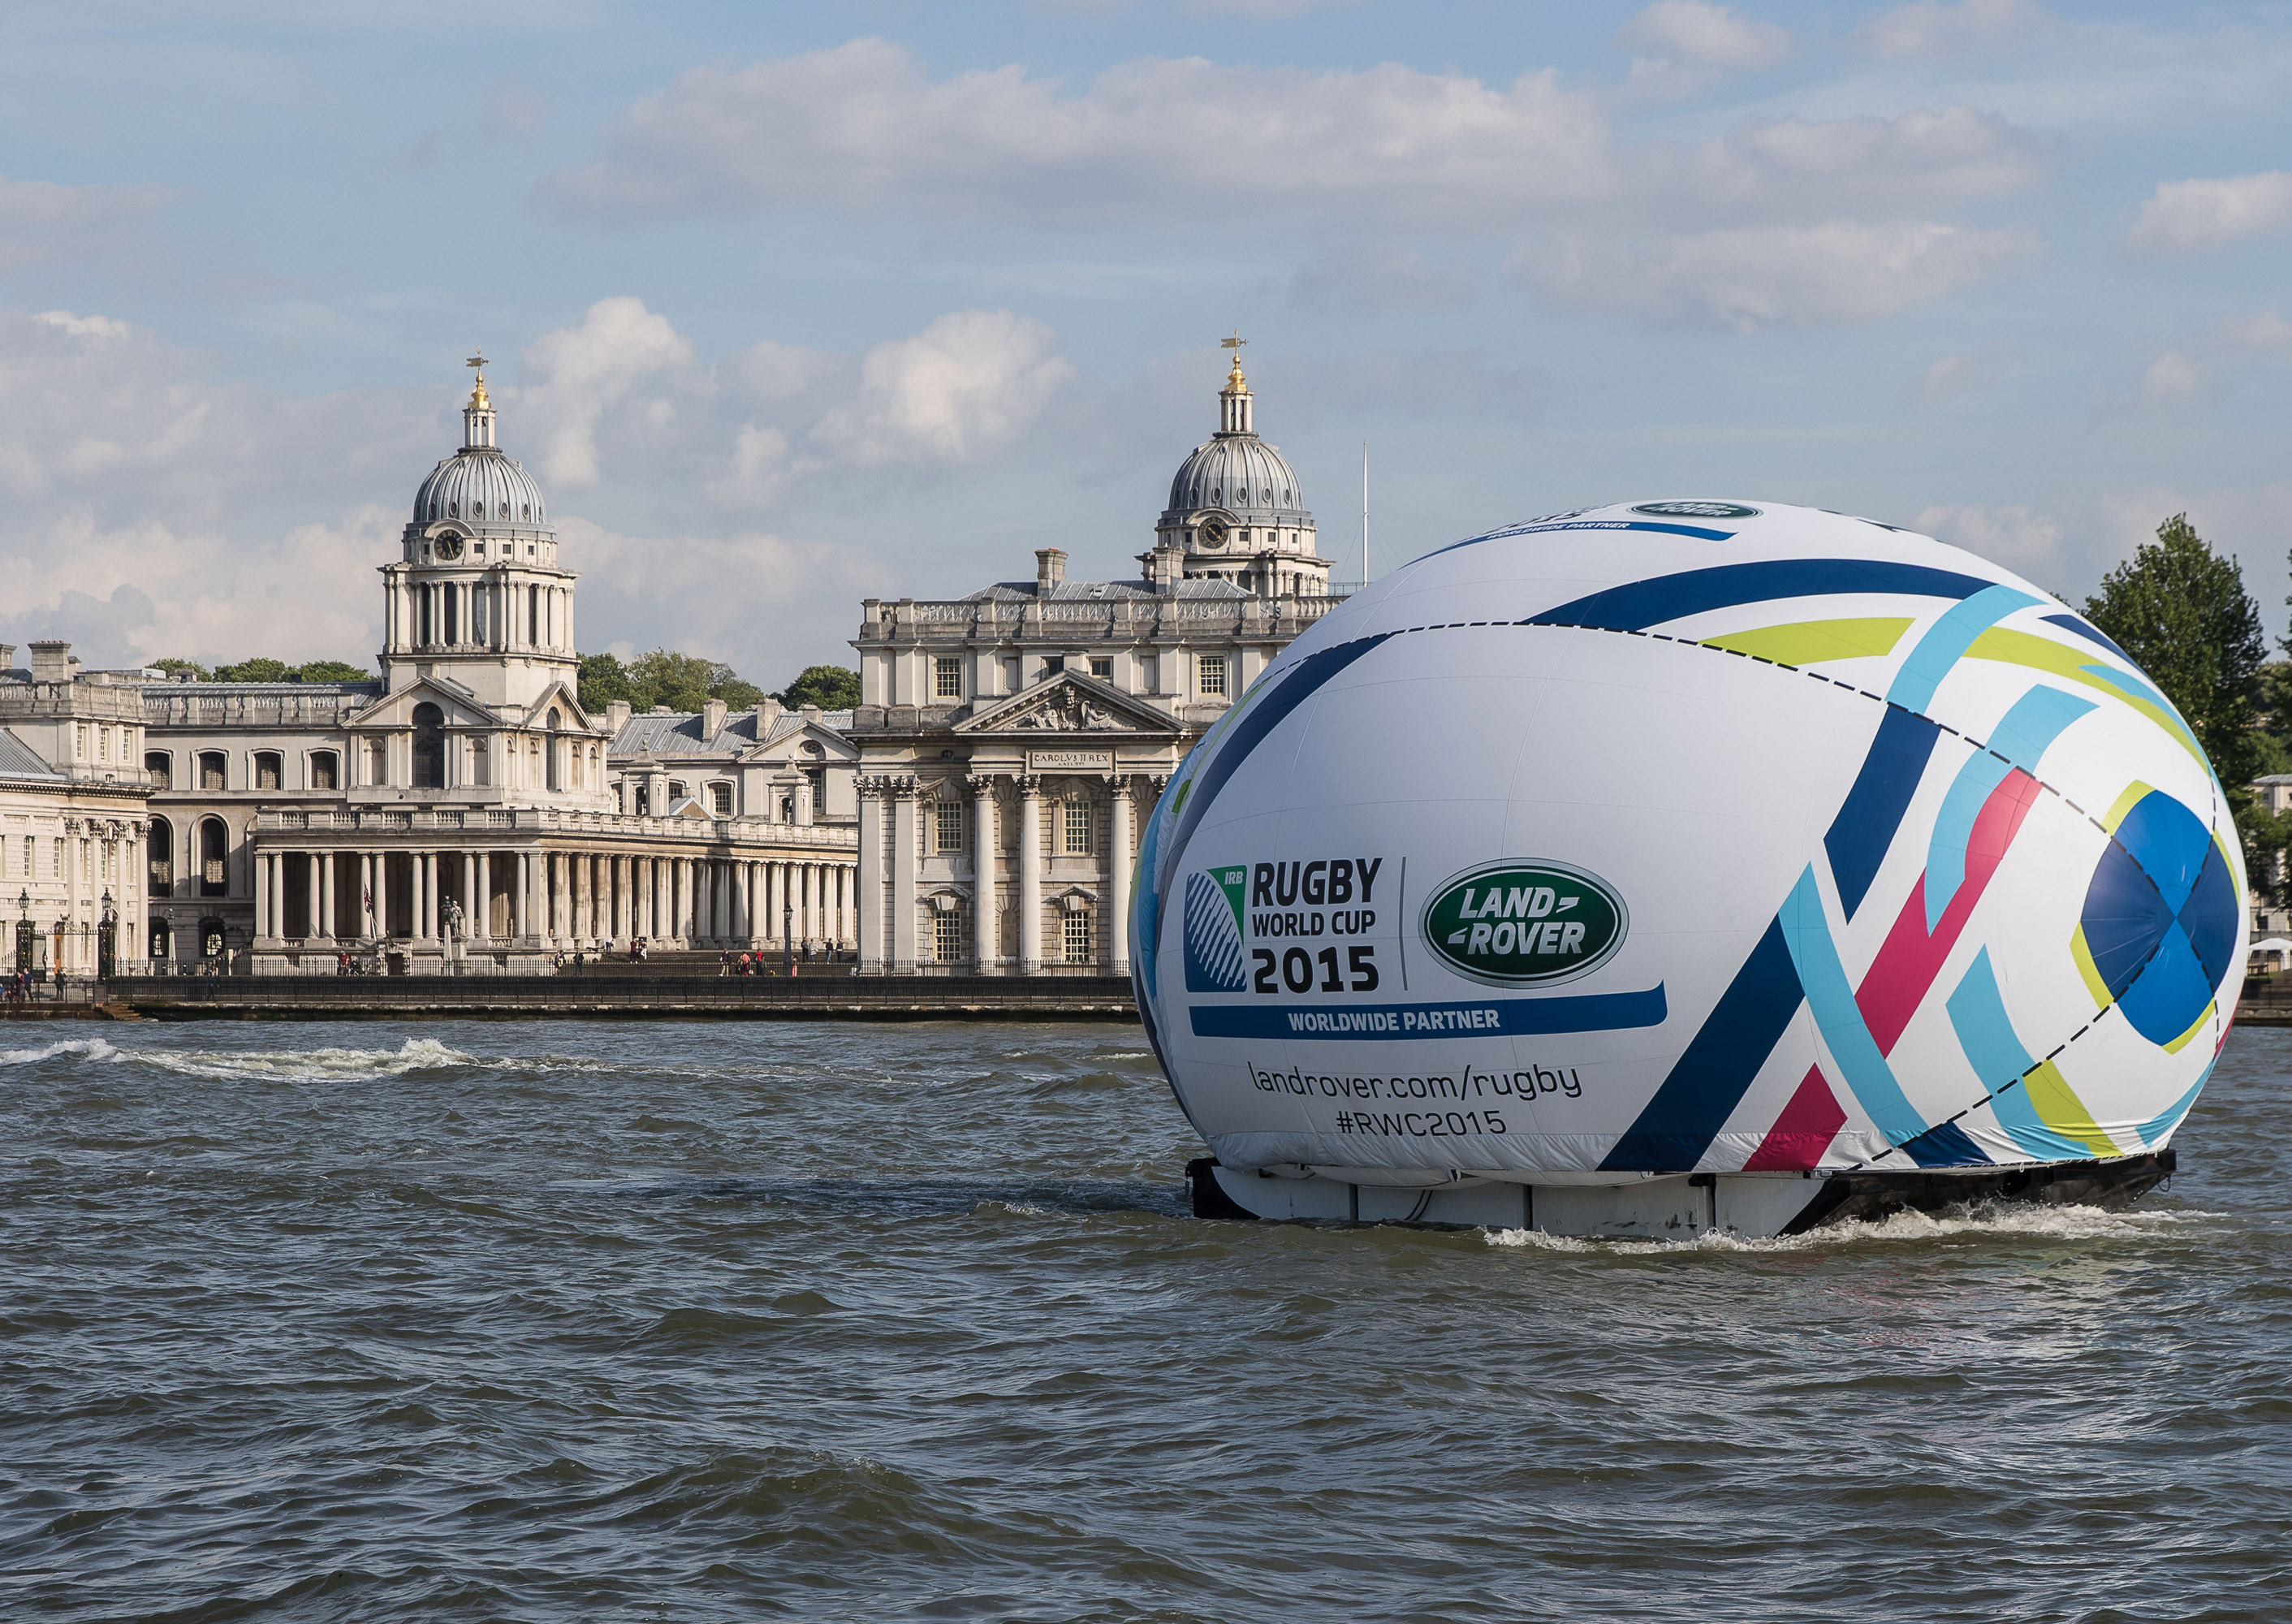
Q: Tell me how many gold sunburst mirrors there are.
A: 0